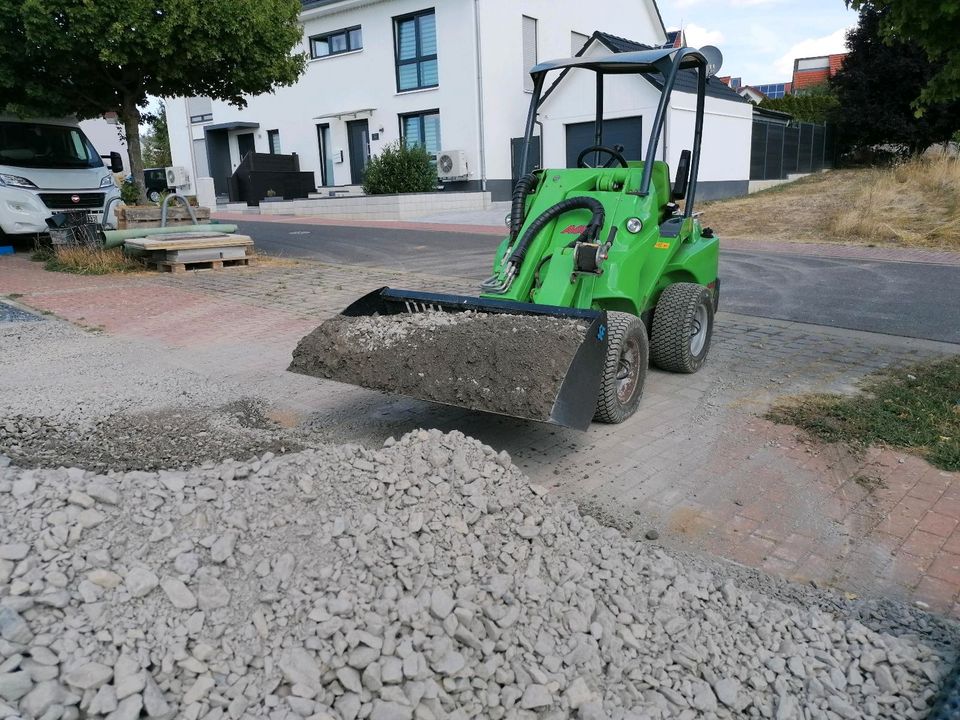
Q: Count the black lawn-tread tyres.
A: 2